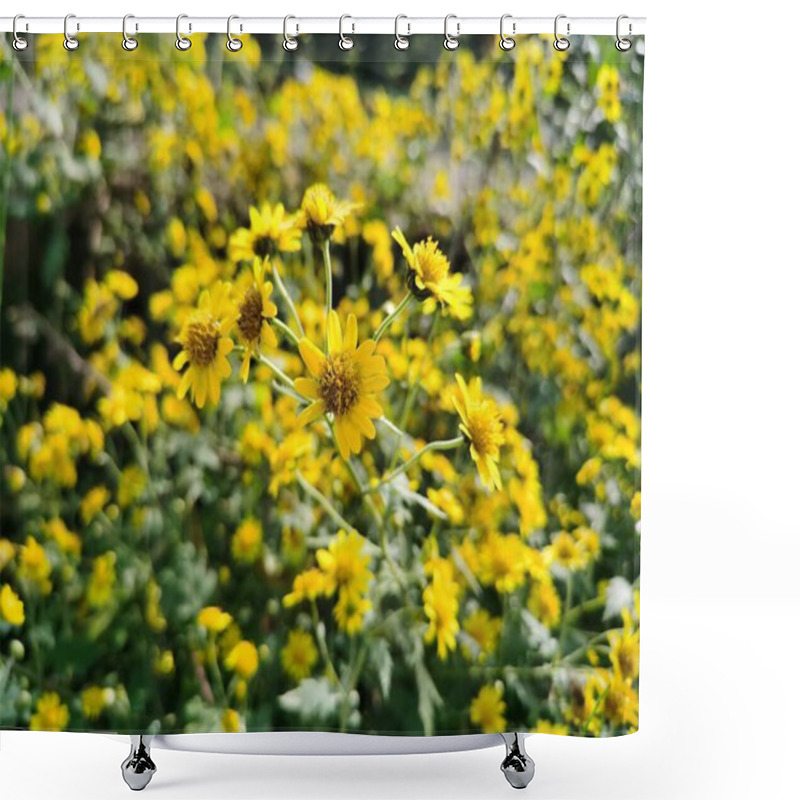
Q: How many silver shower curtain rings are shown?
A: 12